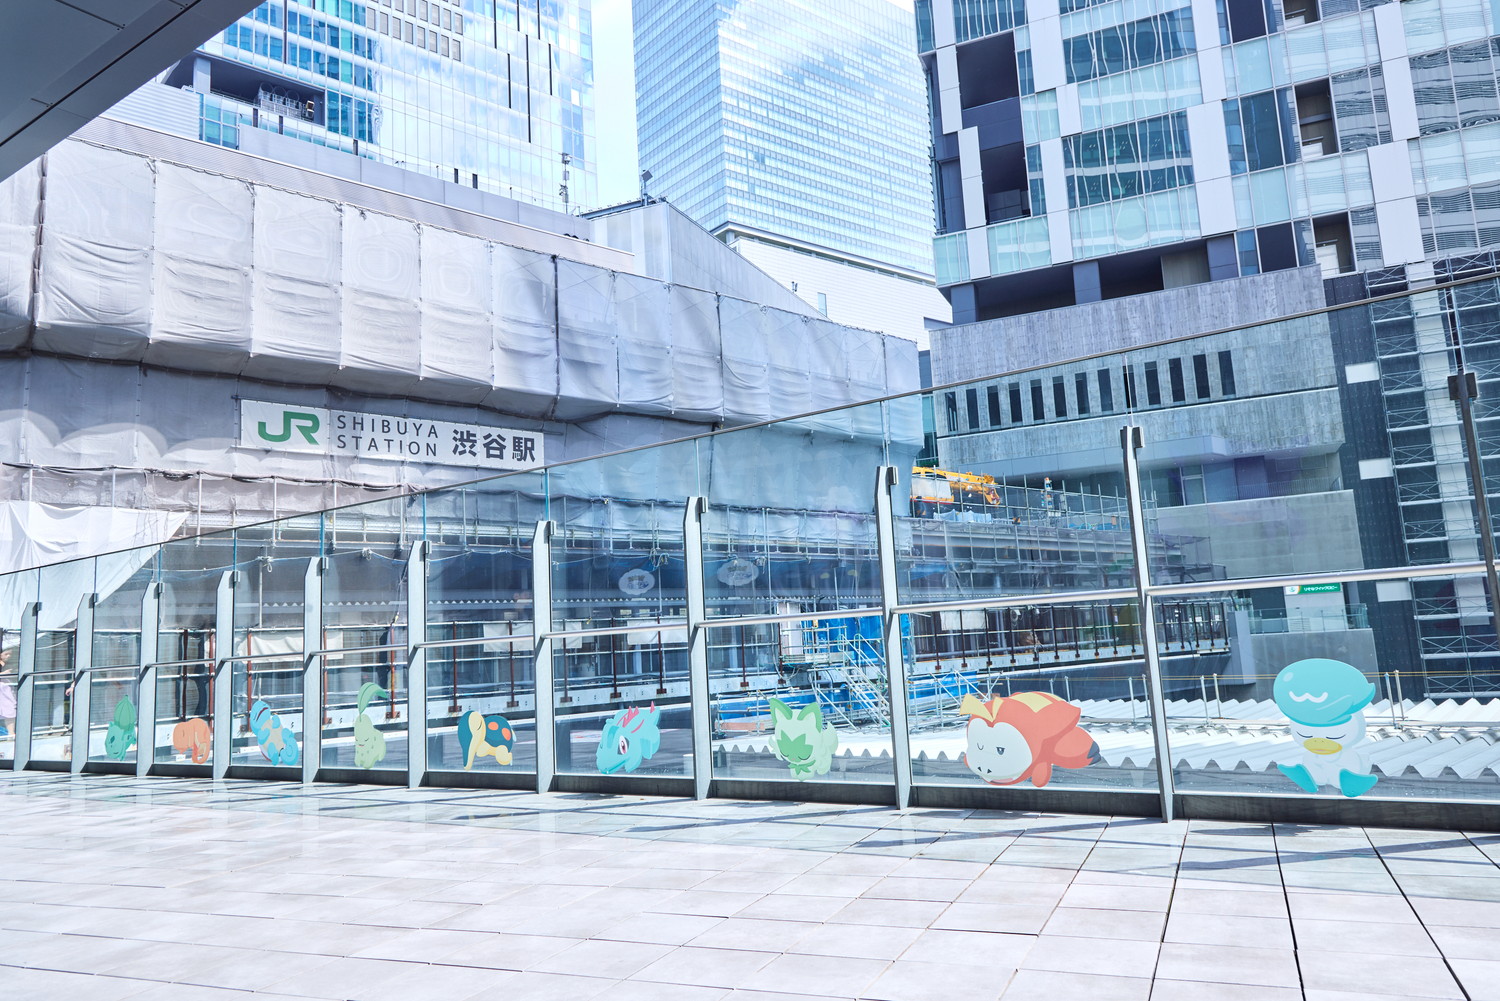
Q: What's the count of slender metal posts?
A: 11